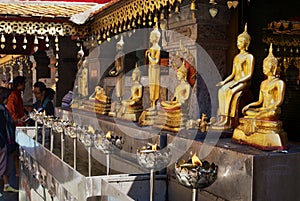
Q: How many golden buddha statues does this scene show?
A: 8